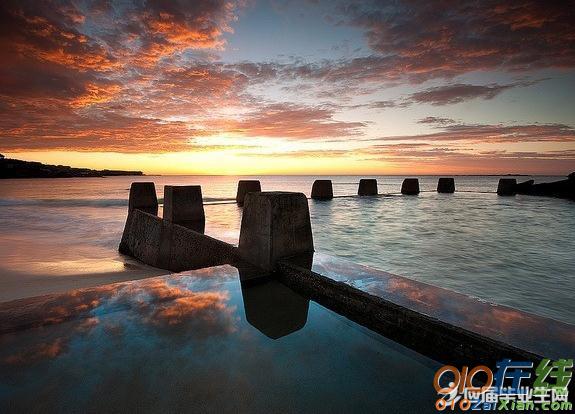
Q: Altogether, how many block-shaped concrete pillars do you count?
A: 9